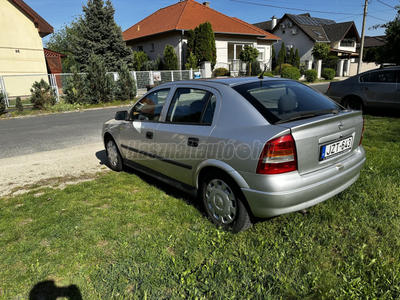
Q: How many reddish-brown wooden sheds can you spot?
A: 1